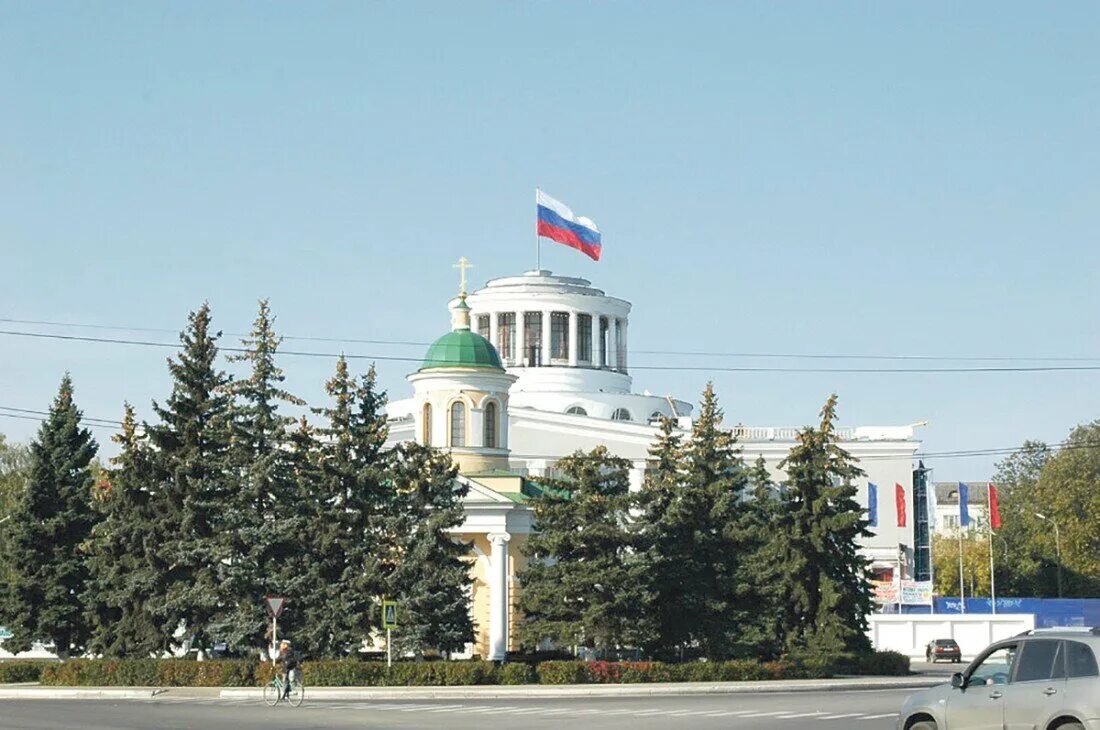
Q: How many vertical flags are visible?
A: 5